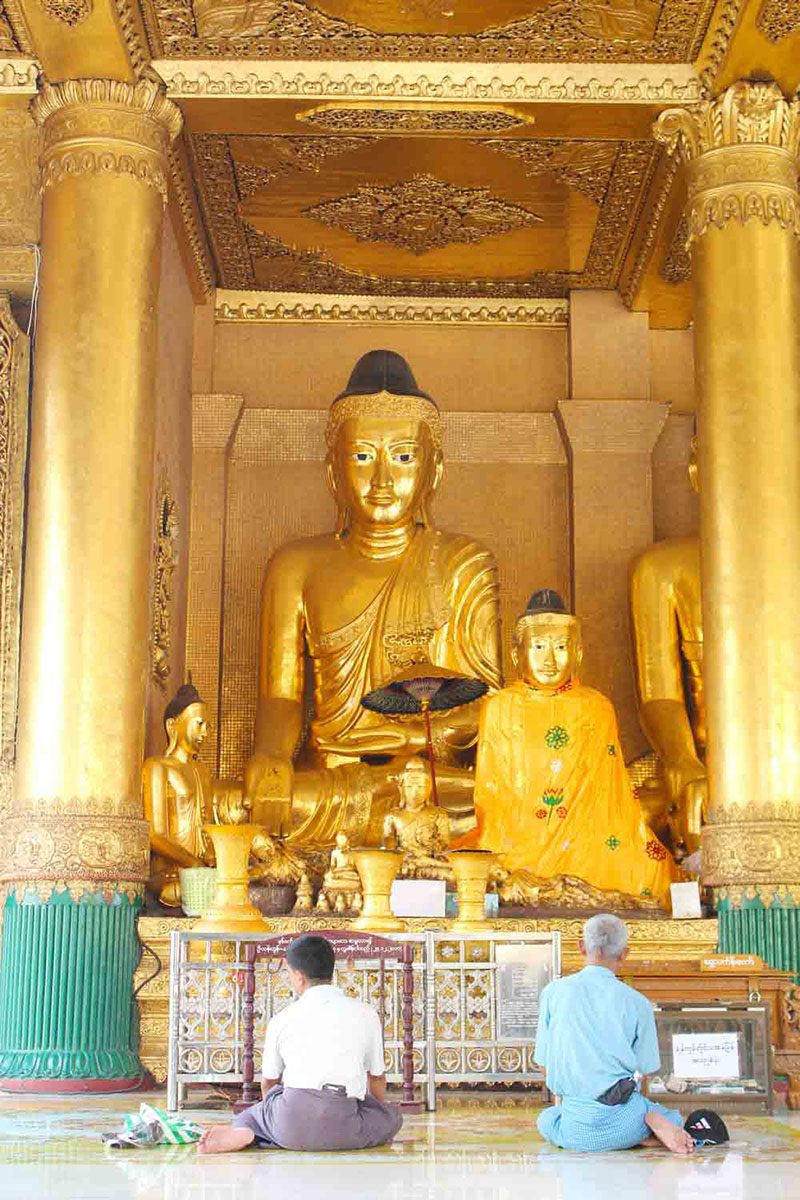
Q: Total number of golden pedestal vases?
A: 3